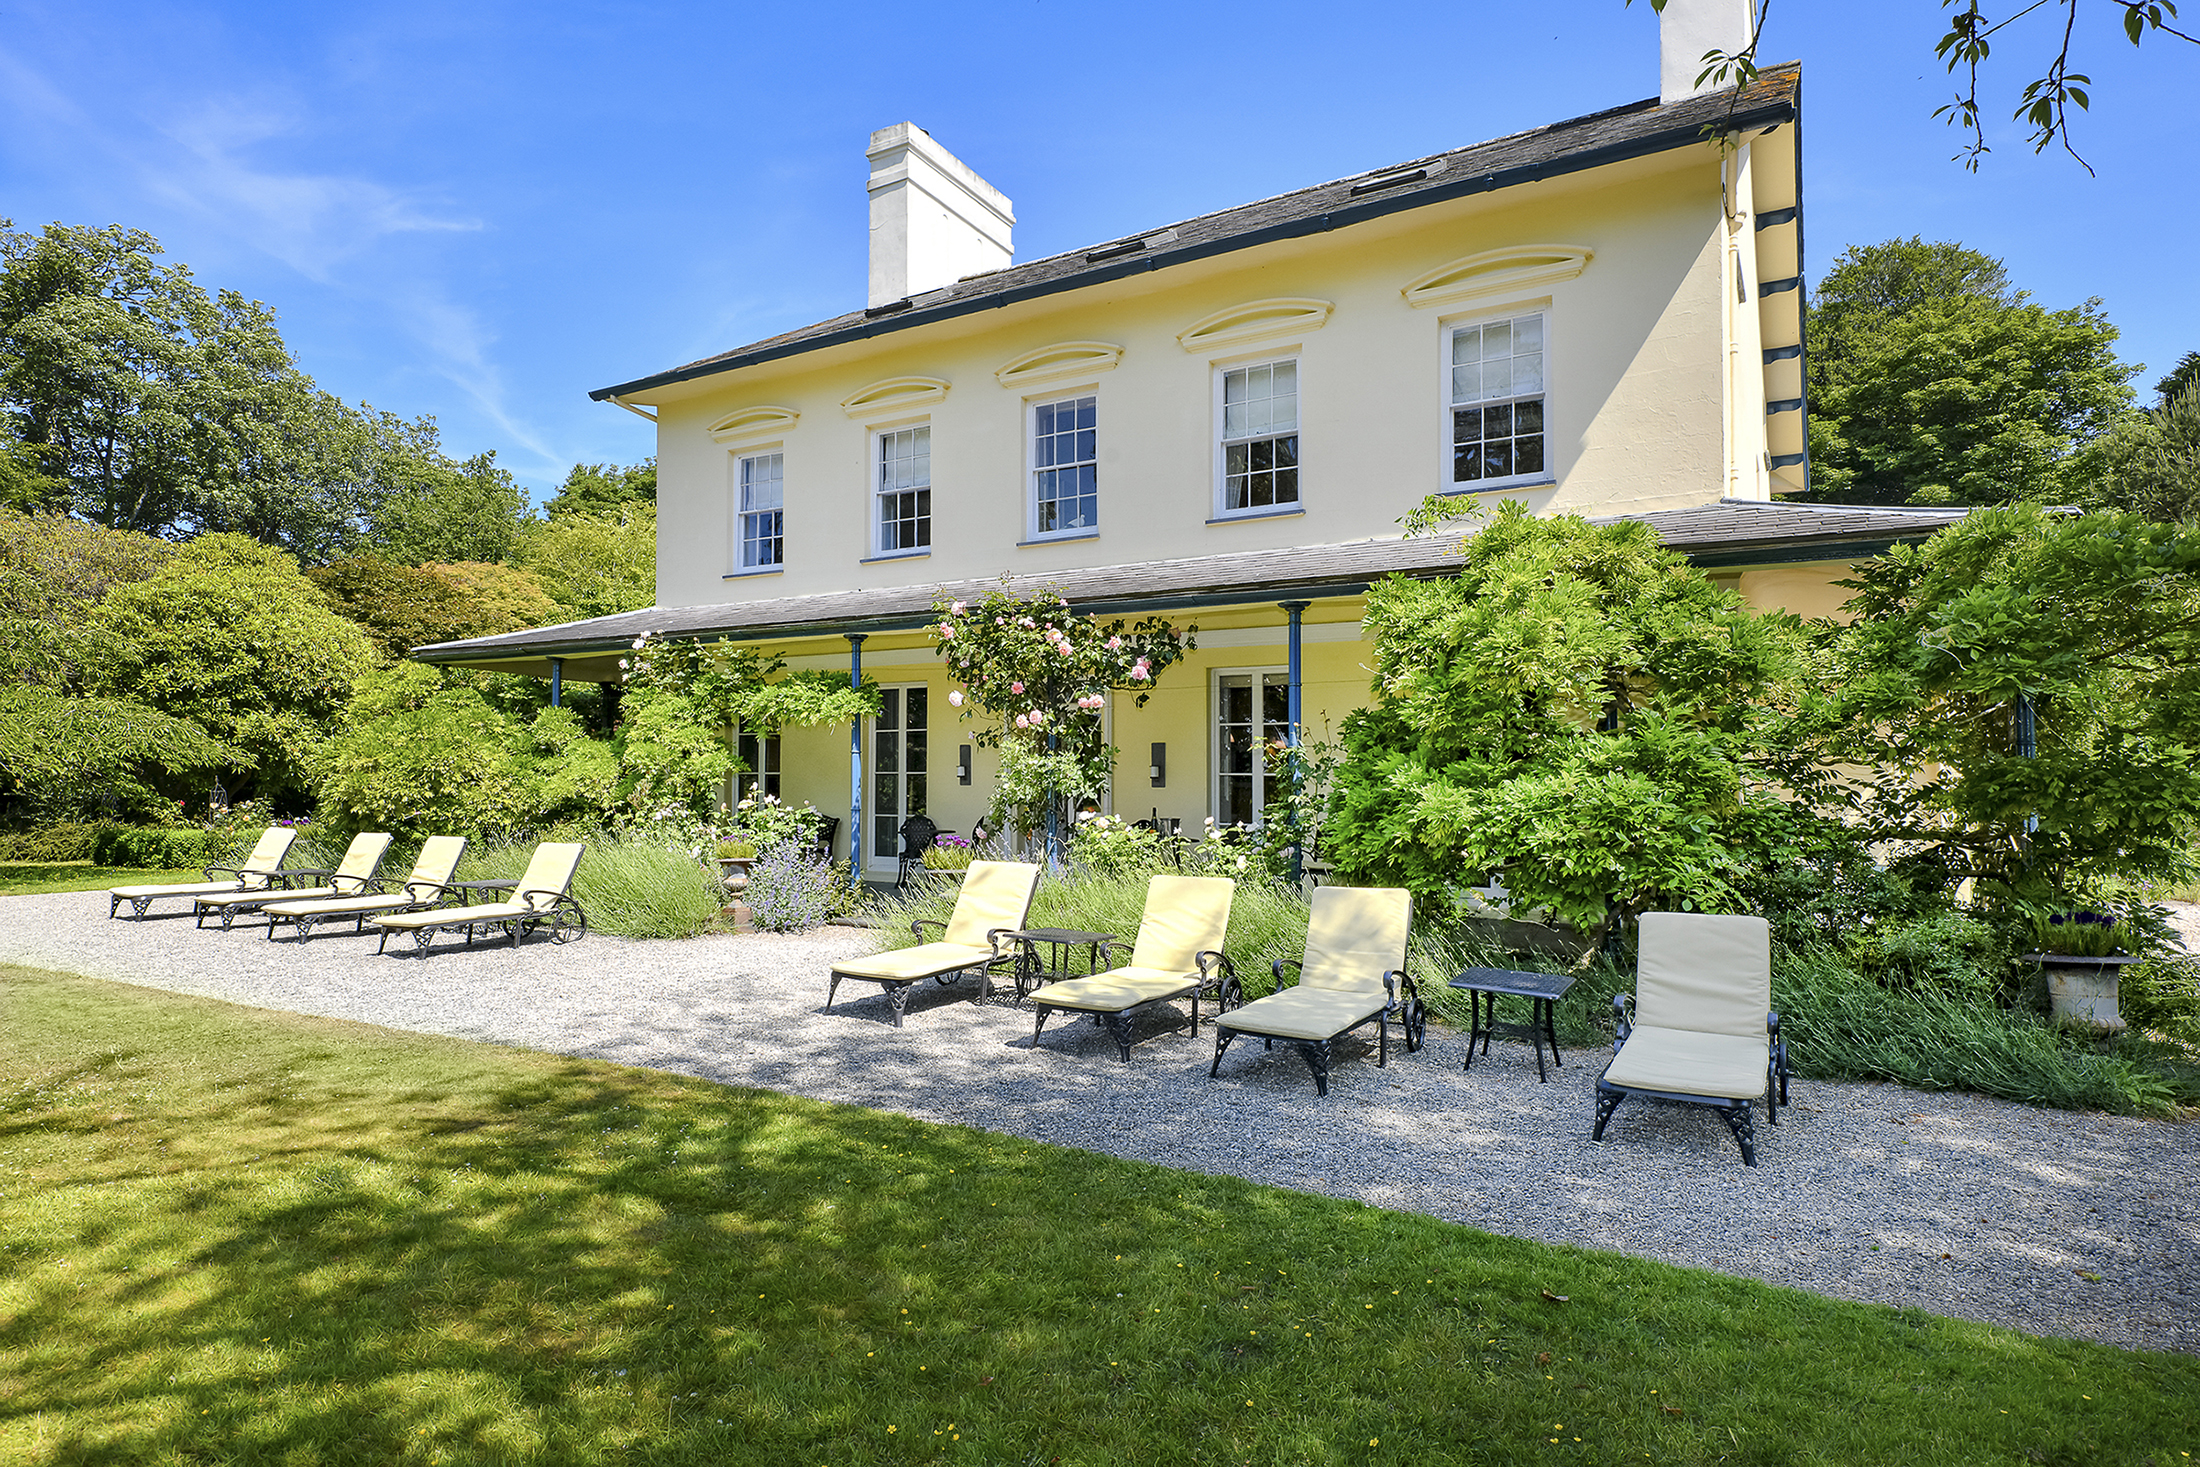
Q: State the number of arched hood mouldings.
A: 5